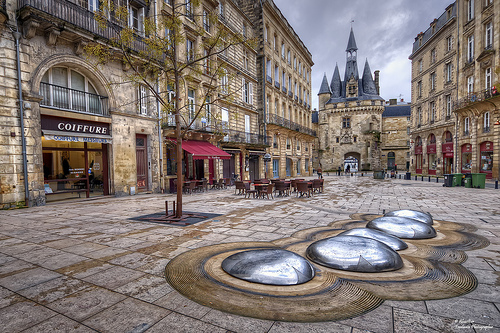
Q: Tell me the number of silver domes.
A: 5